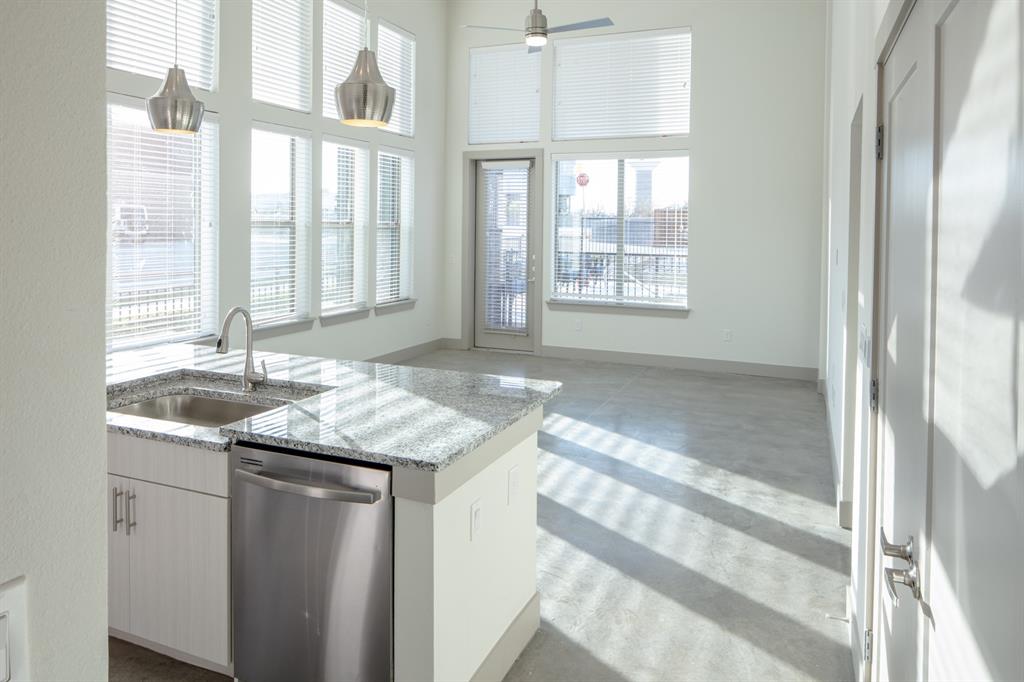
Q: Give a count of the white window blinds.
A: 12